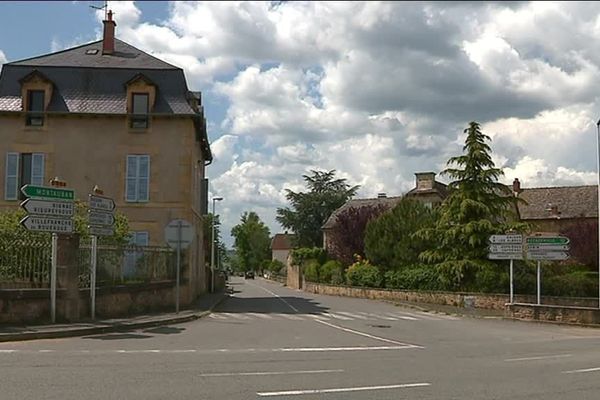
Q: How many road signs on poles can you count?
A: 13